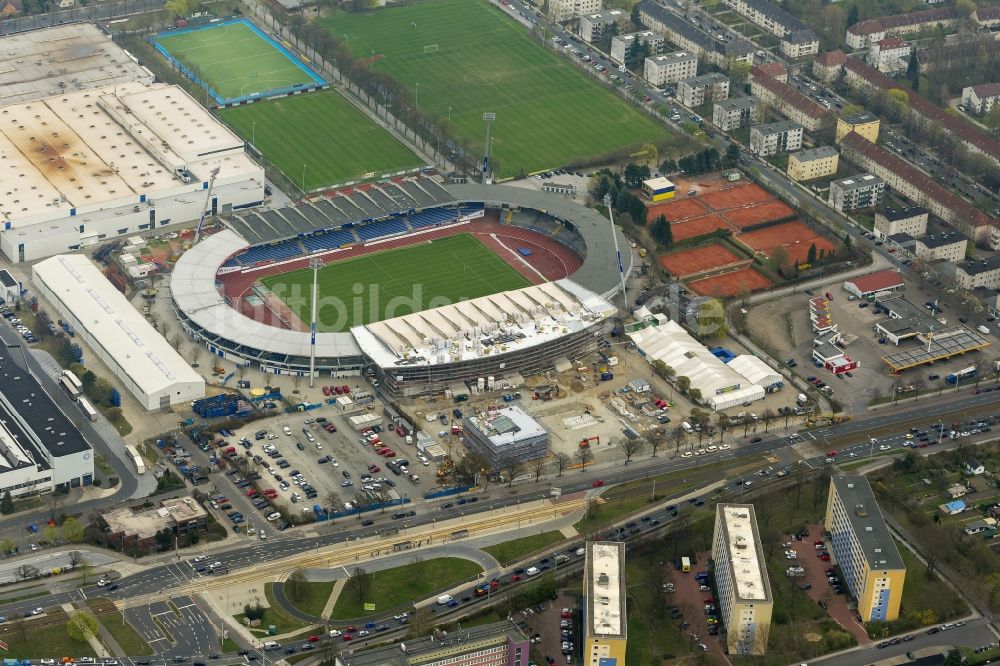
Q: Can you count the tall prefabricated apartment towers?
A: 3